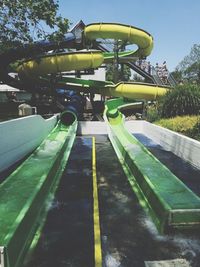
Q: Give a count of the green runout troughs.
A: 2